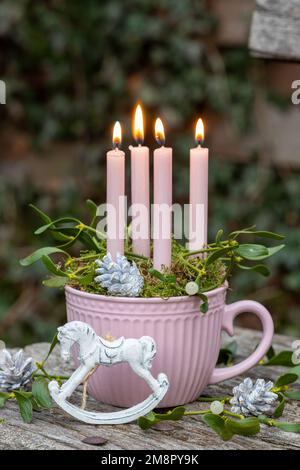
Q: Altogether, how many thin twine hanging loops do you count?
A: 1